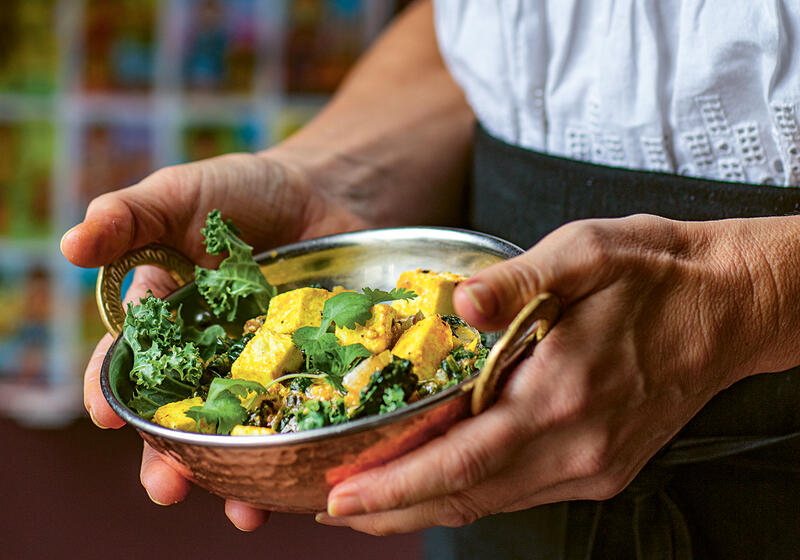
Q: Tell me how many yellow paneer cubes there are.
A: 7